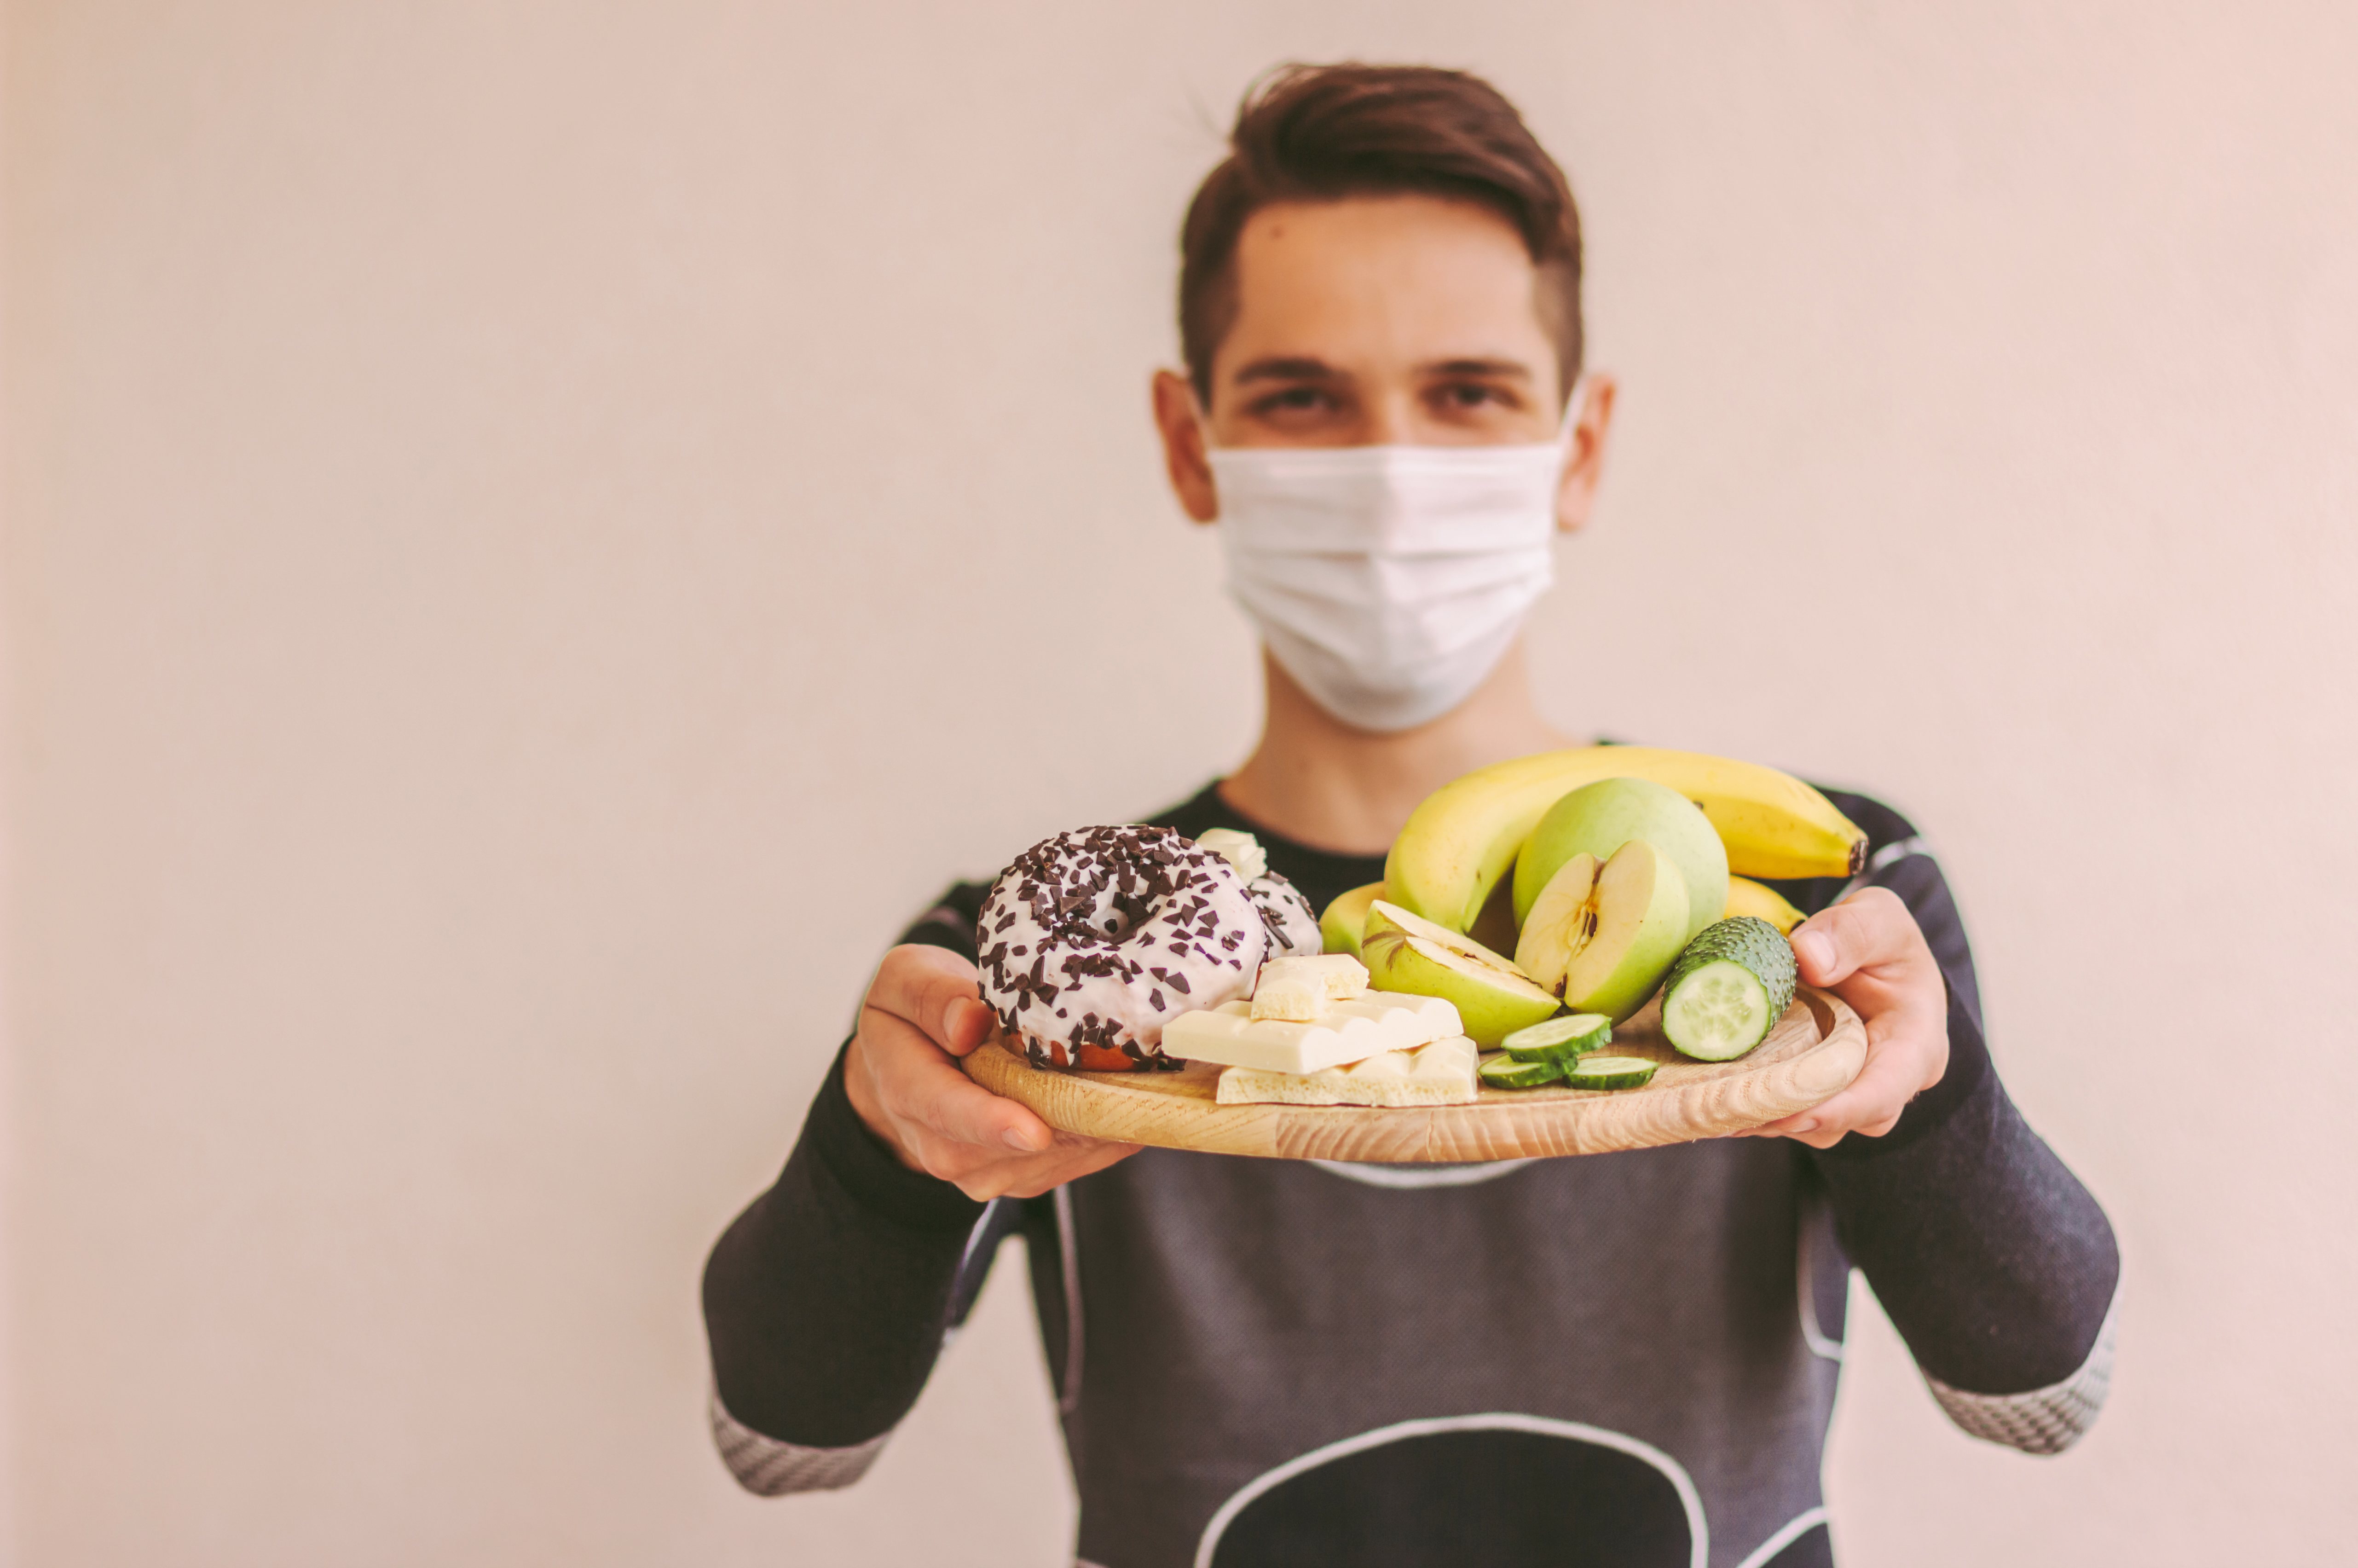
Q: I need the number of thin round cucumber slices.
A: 3